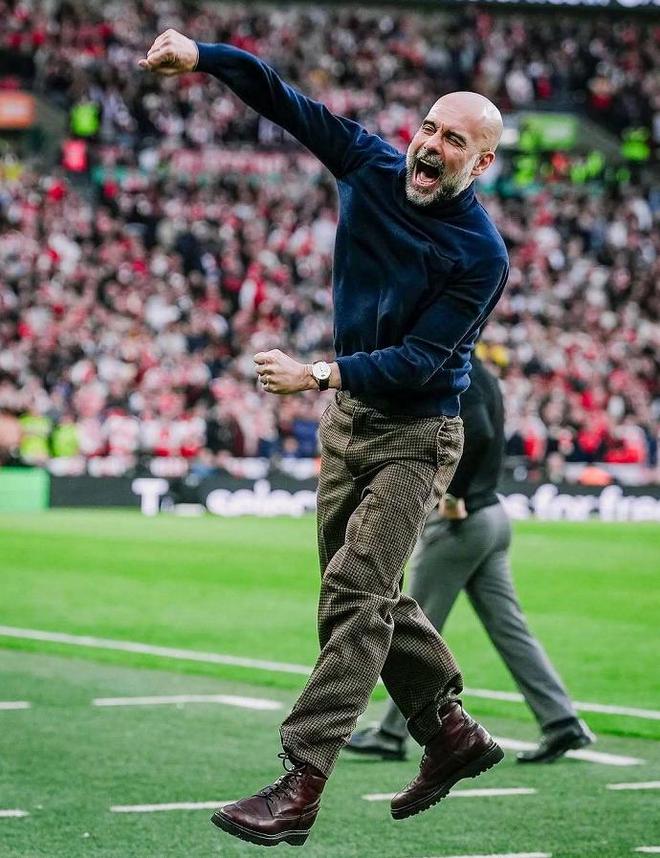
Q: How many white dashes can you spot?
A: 9